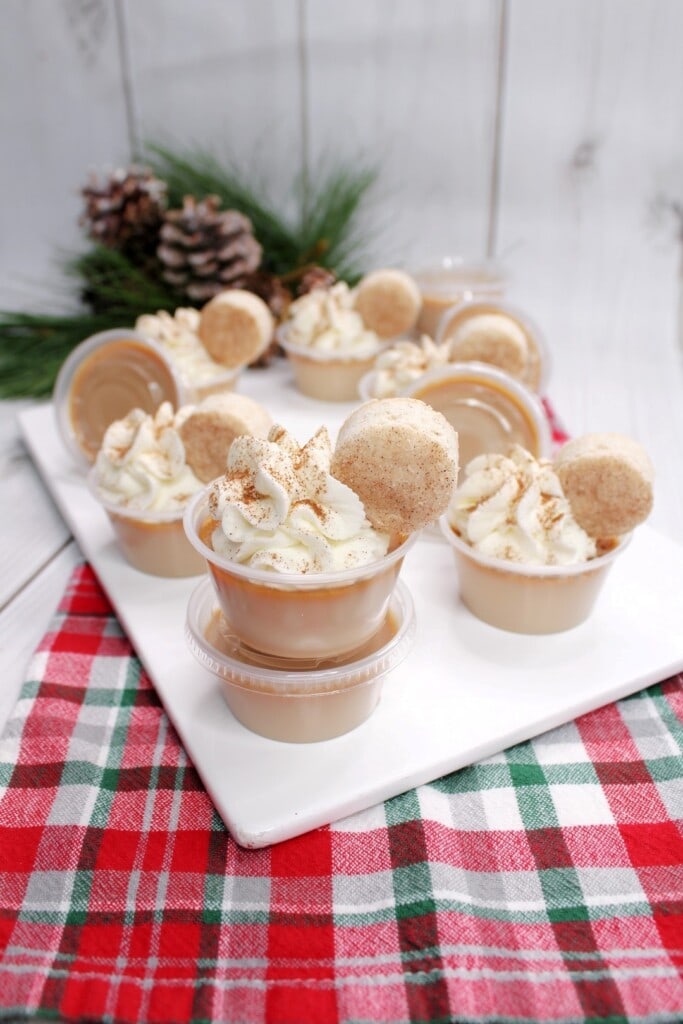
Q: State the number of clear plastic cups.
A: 11